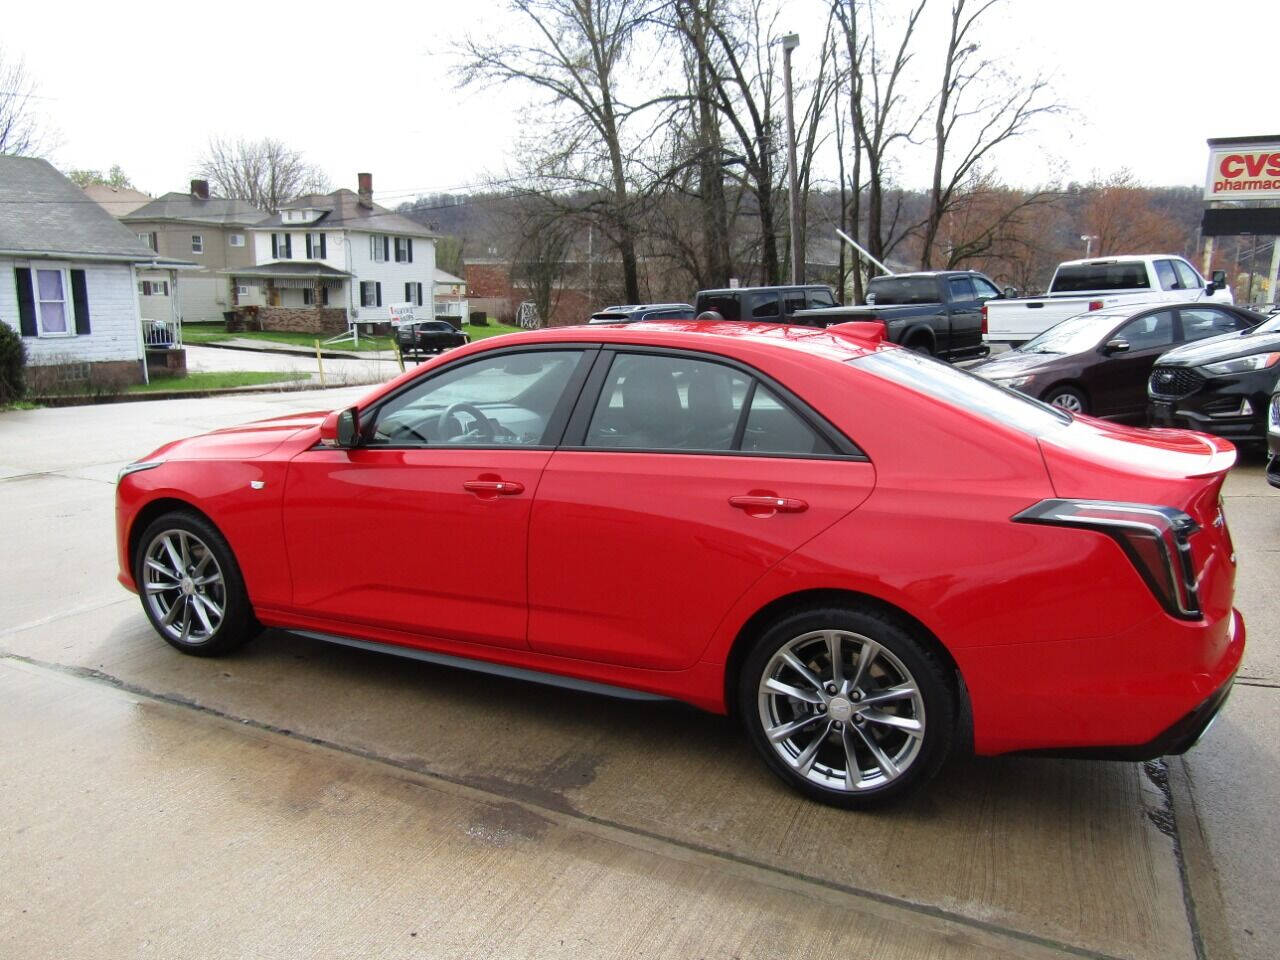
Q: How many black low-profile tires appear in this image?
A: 2